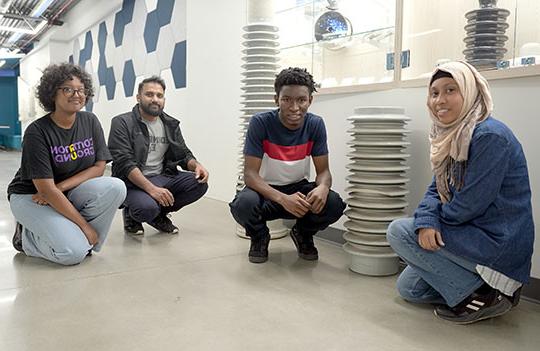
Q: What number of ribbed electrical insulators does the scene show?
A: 3